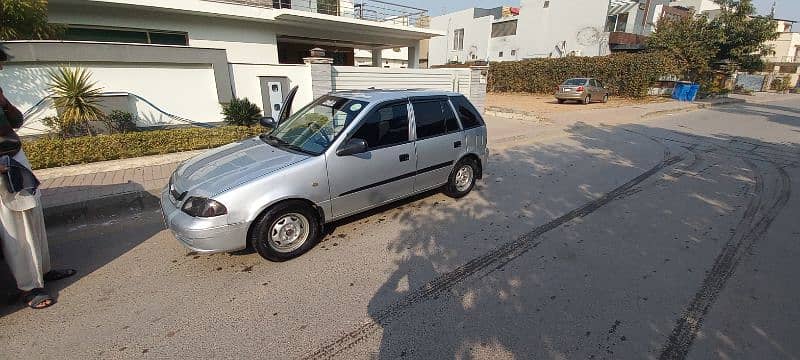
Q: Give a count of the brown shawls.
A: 0